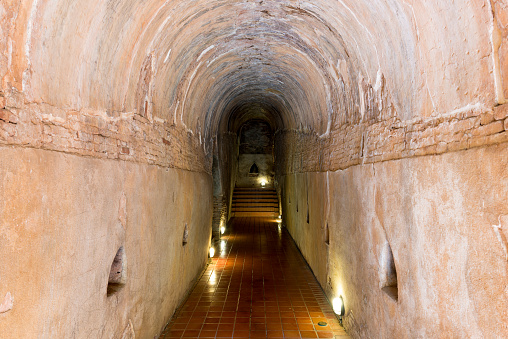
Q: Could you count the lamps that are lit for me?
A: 5